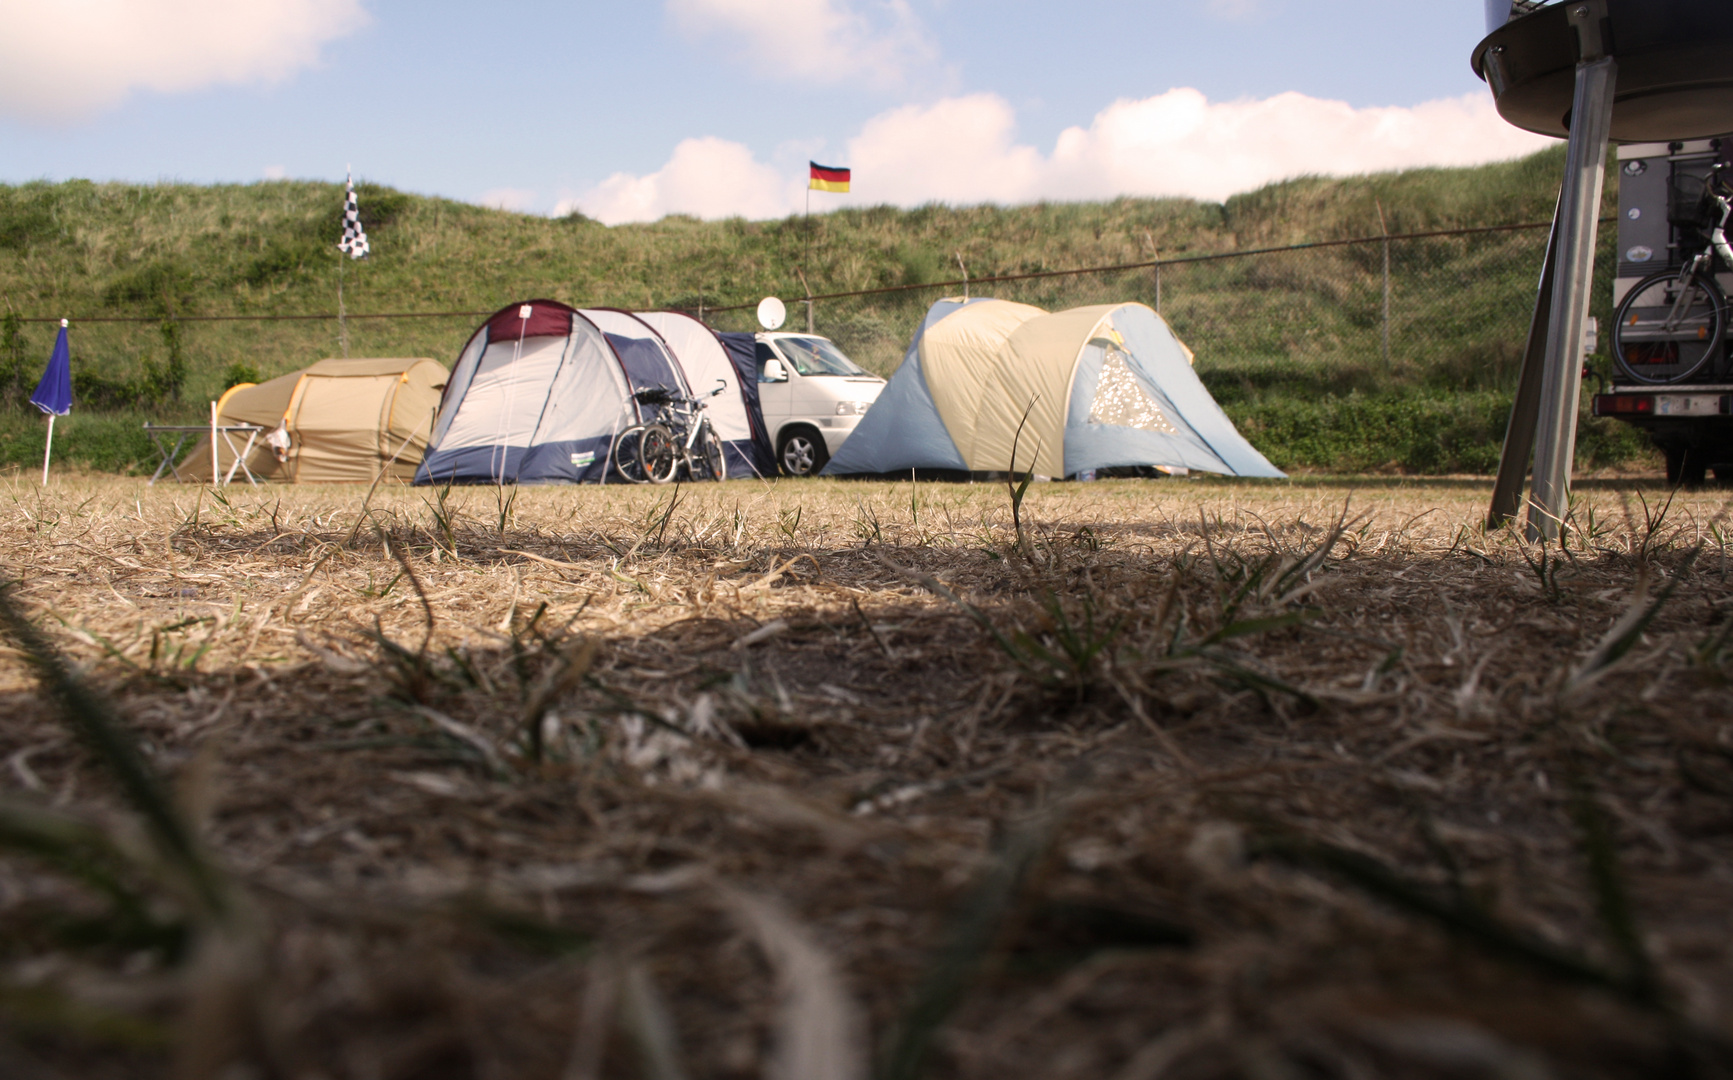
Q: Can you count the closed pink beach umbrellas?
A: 0